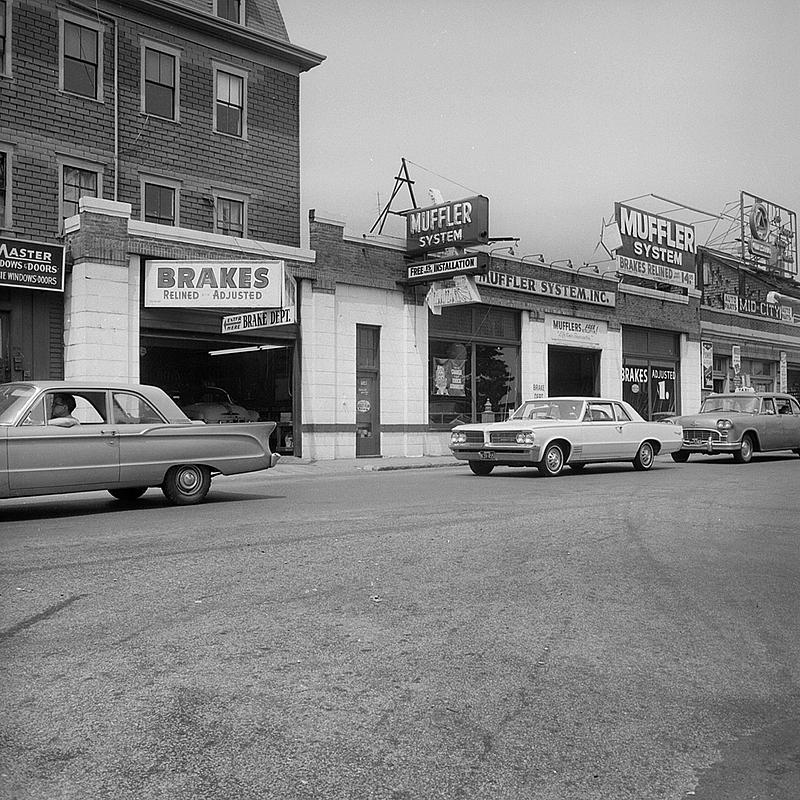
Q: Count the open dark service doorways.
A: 2